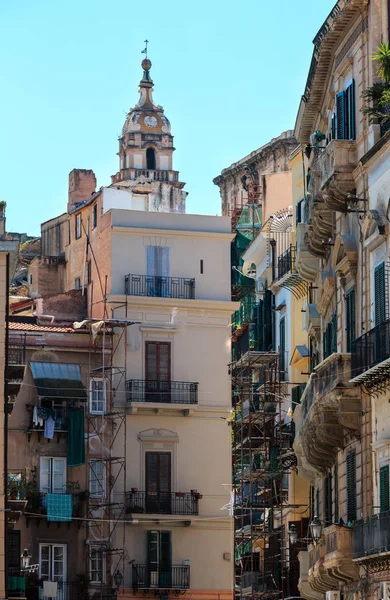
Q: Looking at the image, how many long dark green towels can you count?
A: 1